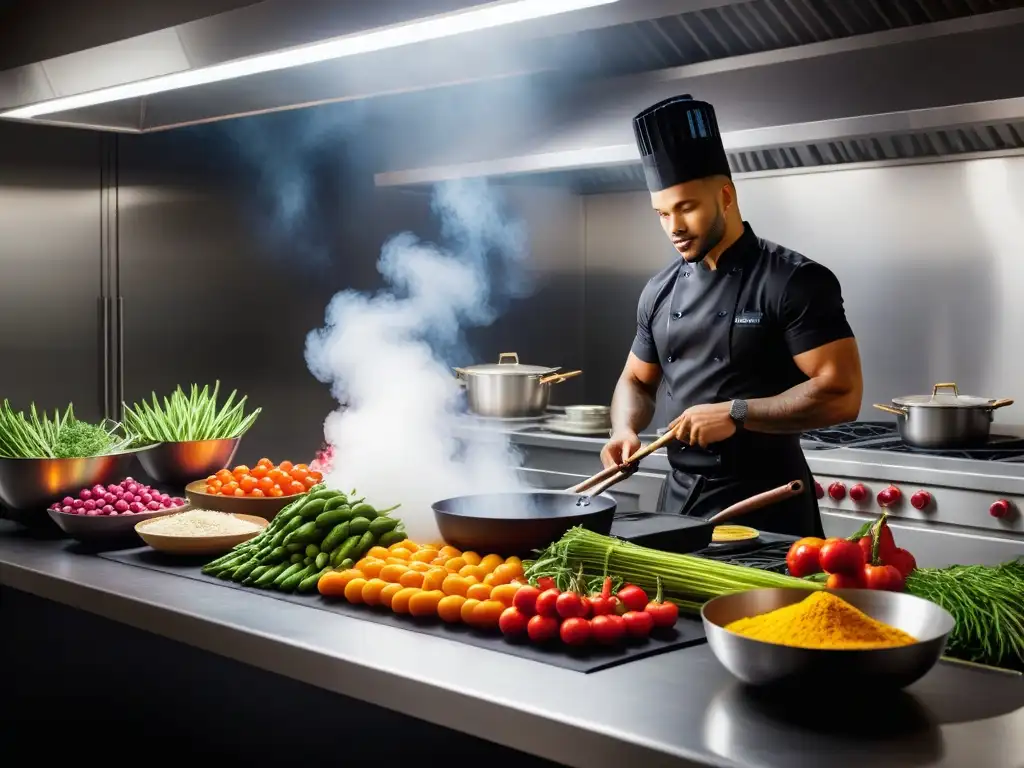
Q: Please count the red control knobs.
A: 6